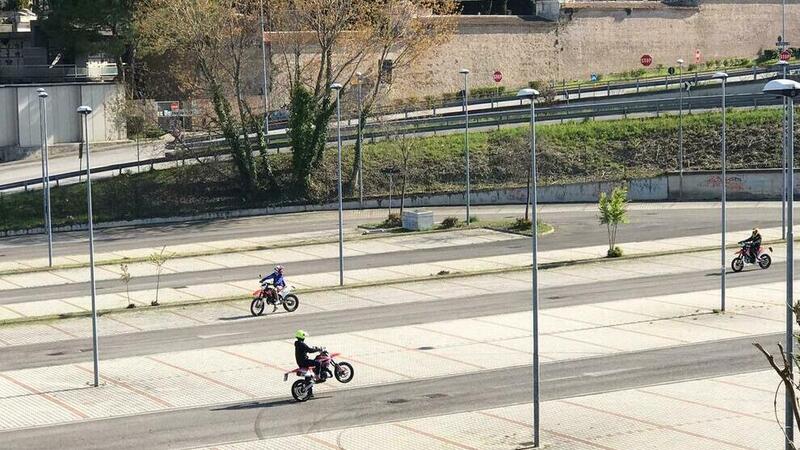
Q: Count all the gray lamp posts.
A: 11